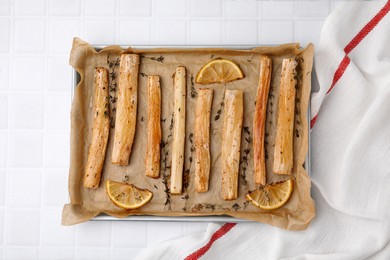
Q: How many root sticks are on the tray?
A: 8